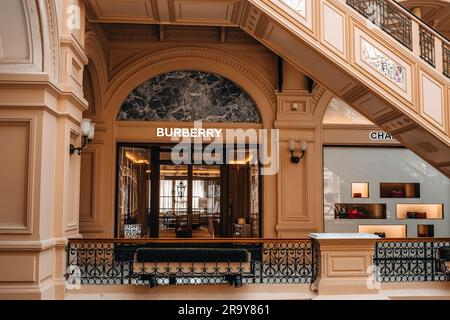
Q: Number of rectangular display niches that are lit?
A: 3